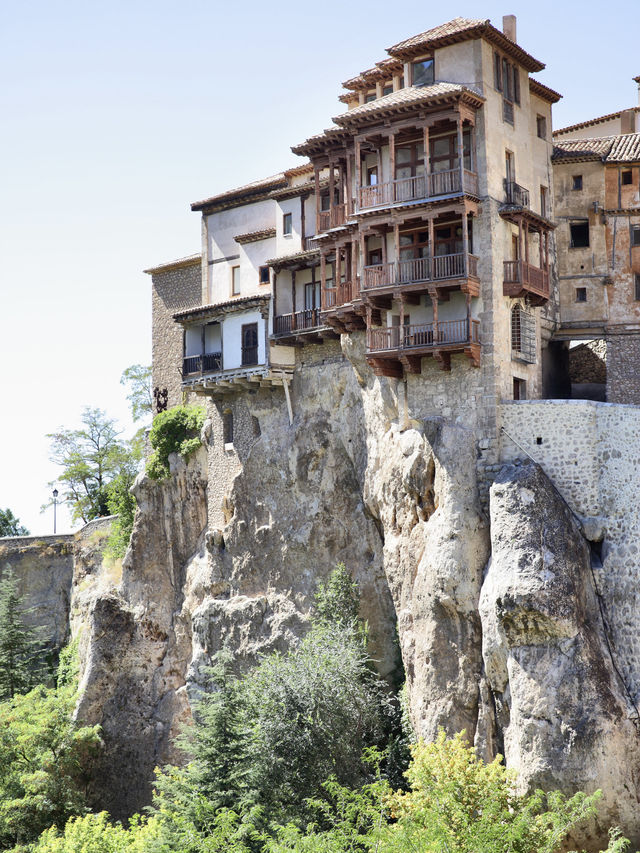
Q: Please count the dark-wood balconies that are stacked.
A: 3